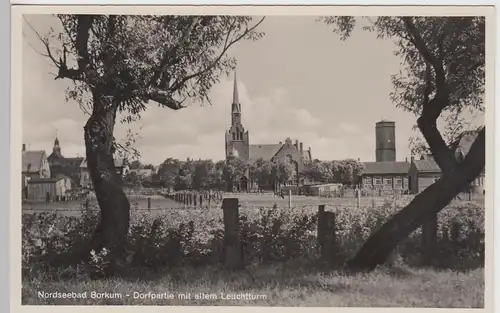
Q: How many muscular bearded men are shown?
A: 0